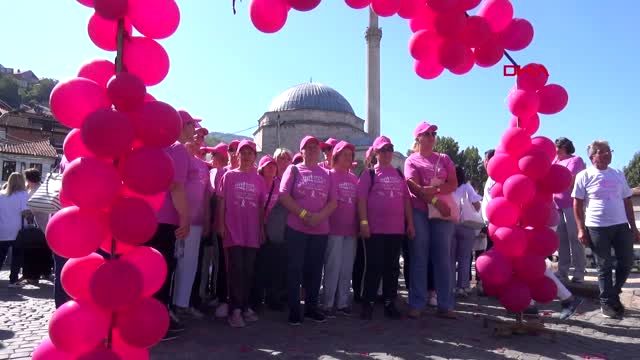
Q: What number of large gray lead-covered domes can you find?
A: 1